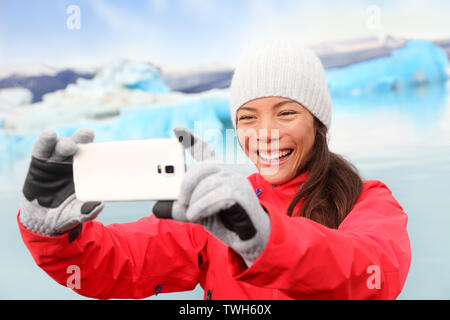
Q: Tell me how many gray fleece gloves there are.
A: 2